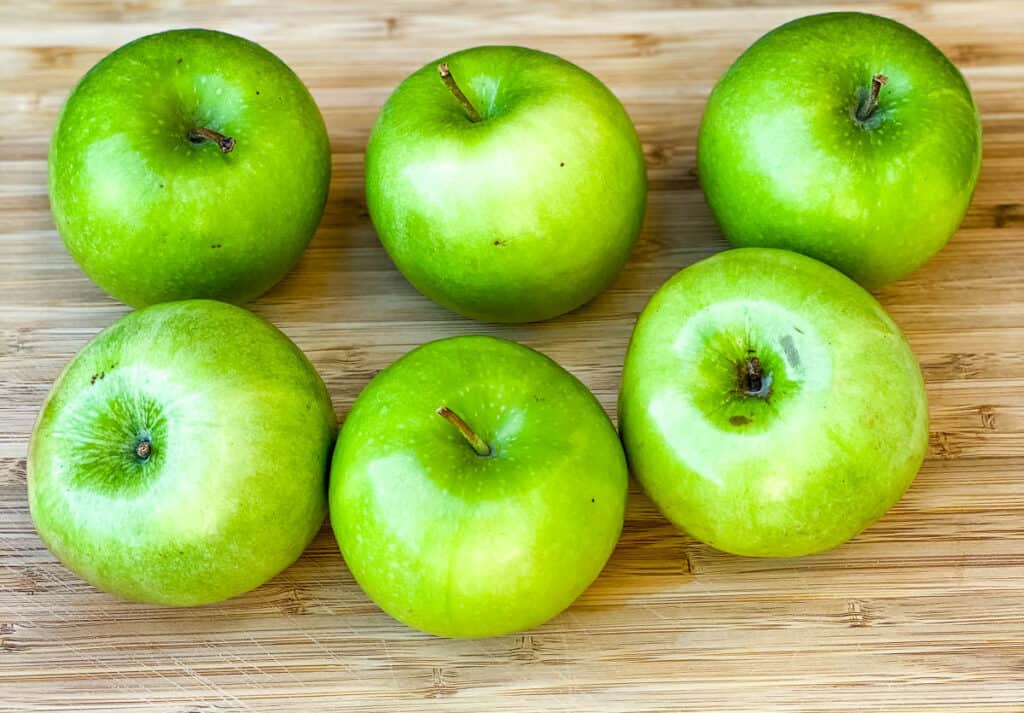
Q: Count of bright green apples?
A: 6